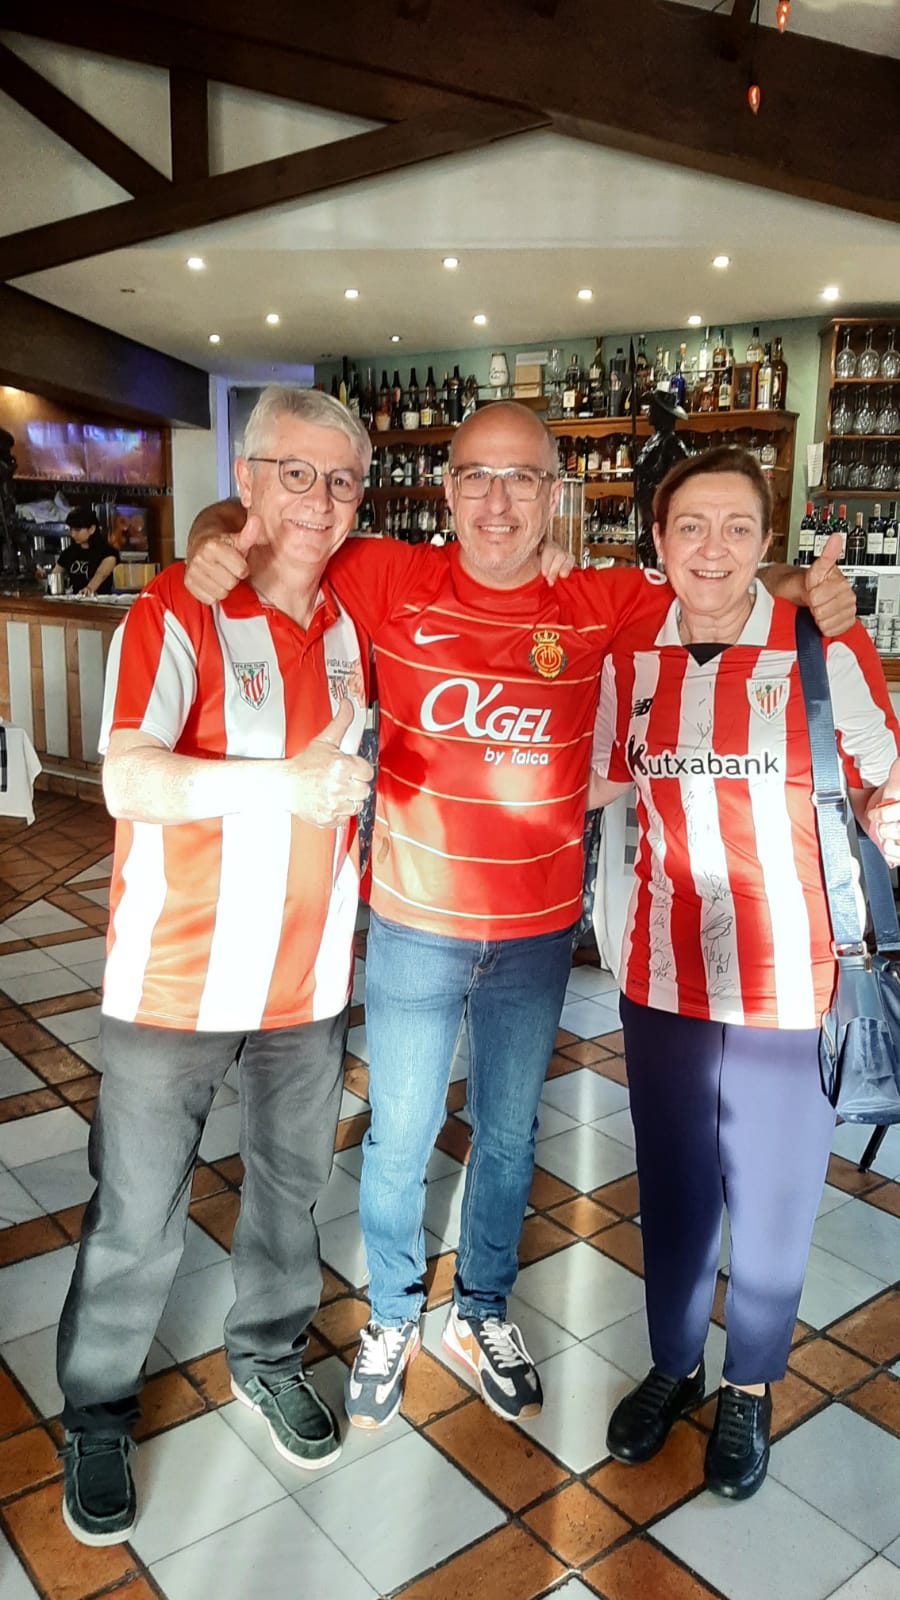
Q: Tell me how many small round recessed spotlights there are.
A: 11